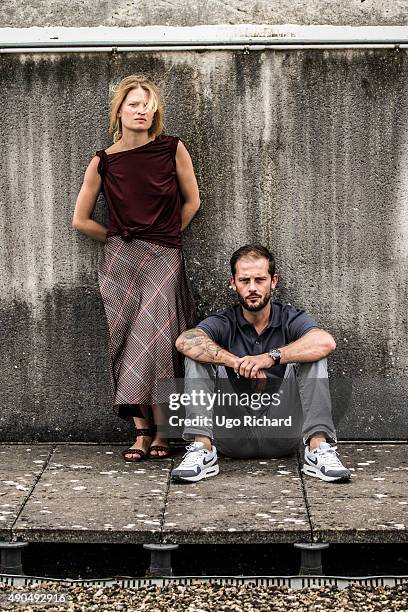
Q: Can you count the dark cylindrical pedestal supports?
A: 3